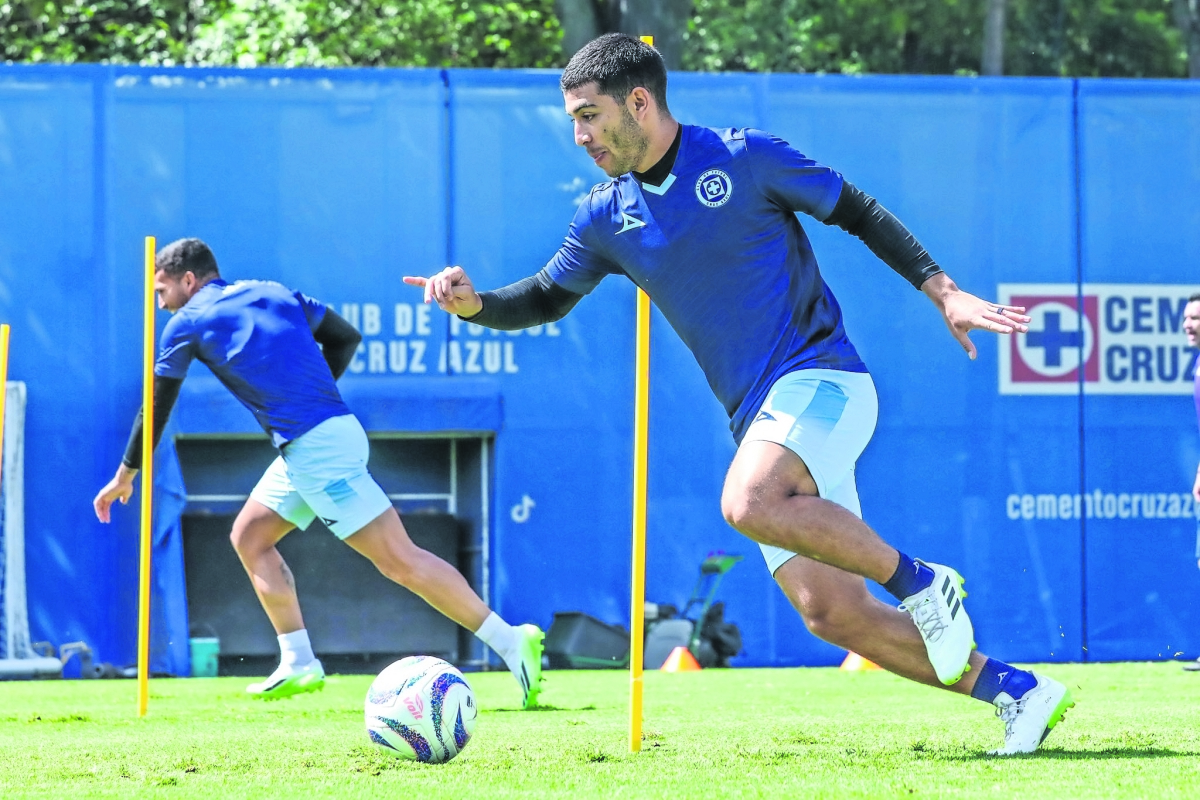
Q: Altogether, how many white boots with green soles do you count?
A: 4